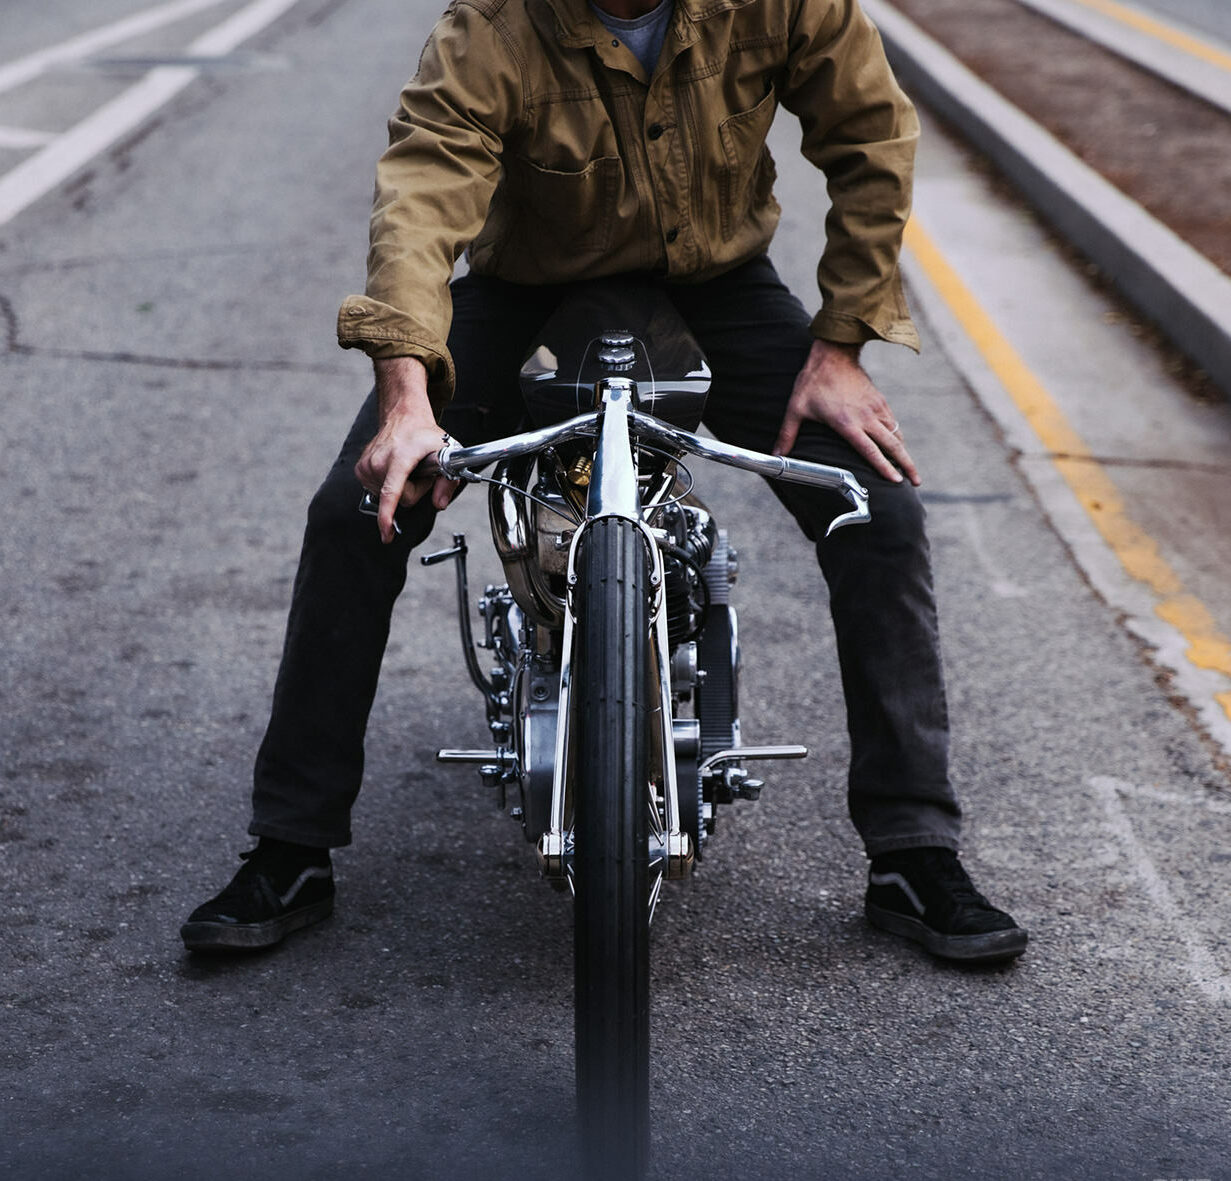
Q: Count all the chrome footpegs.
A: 2